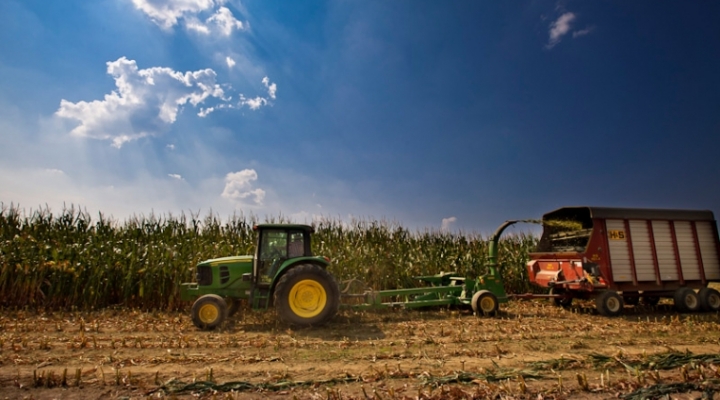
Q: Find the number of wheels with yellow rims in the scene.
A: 3